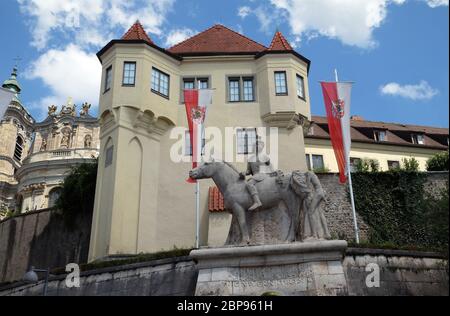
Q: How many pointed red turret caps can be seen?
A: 2